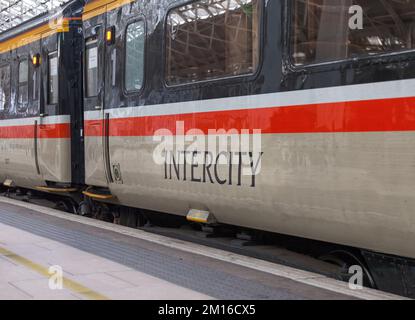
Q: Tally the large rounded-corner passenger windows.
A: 2